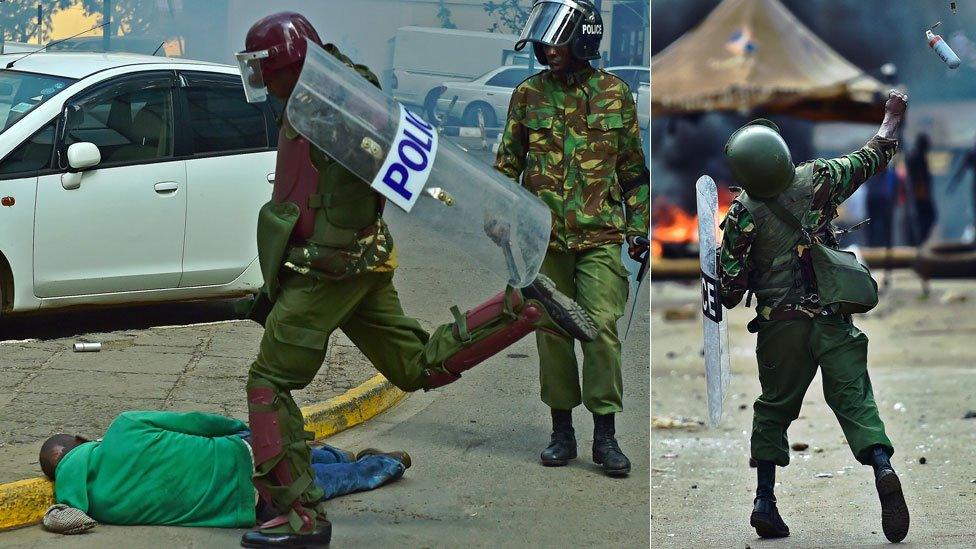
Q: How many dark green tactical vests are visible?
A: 2